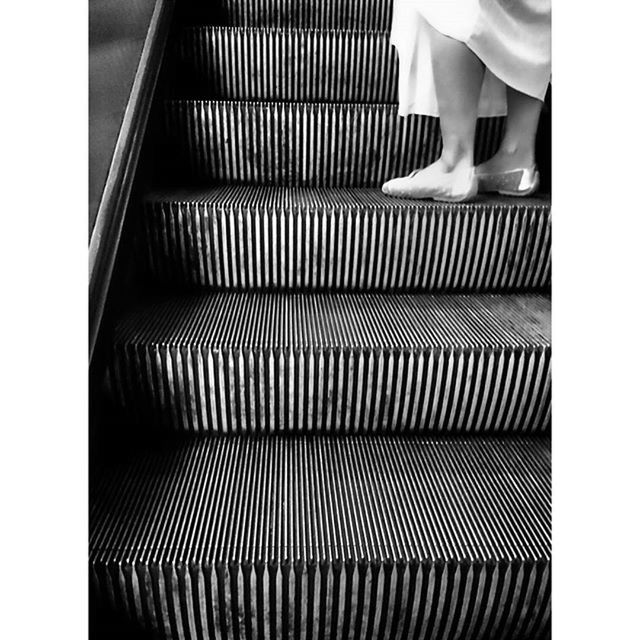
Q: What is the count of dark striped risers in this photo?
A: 6